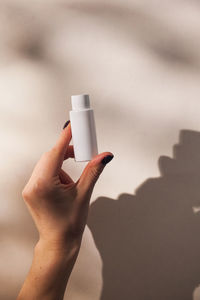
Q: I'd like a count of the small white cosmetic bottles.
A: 1